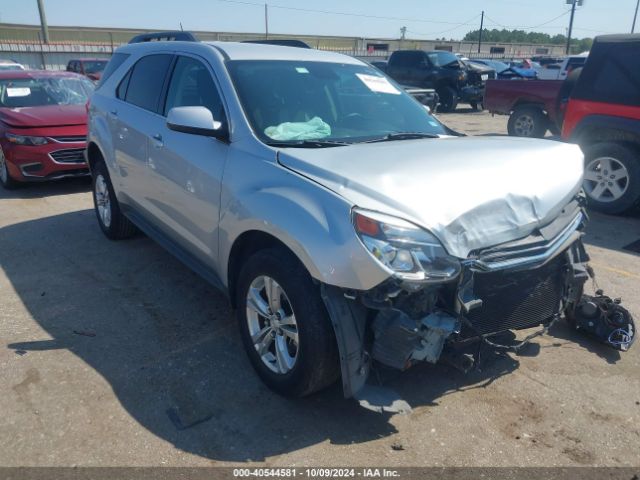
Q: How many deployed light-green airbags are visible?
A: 1